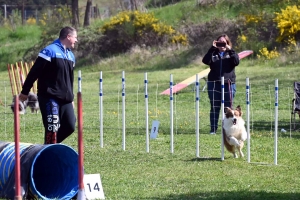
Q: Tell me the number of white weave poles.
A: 9